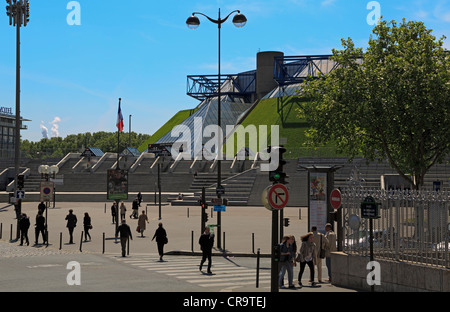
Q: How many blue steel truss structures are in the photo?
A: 2